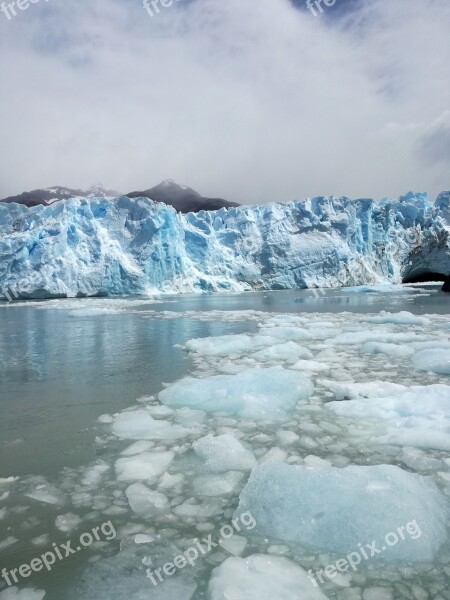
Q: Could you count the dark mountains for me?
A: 2